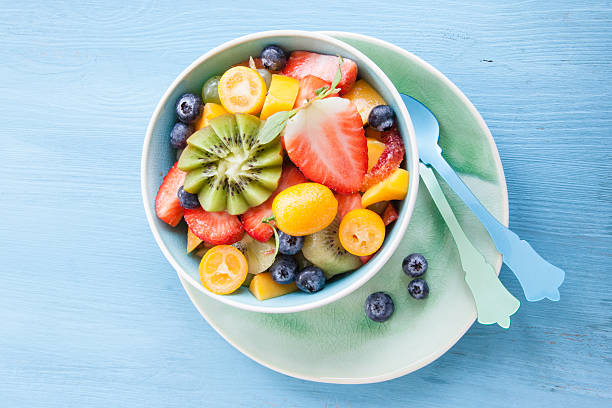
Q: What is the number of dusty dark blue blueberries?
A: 11